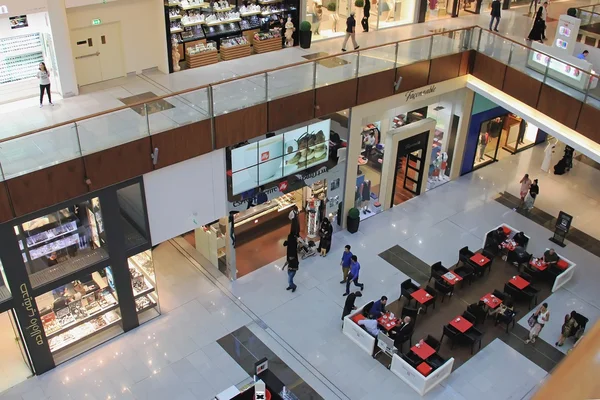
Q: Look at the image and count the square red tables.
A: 10